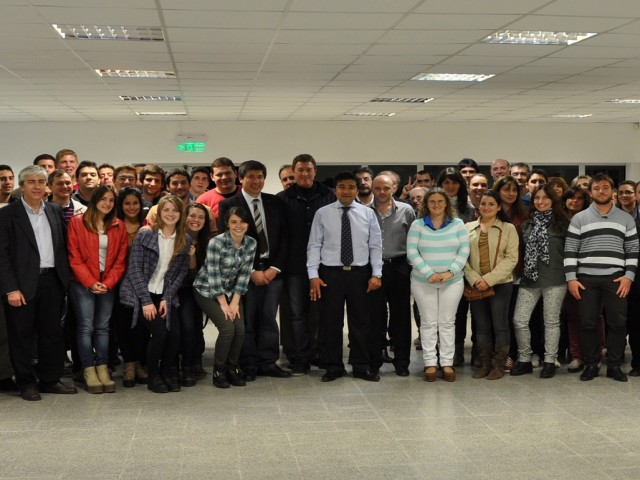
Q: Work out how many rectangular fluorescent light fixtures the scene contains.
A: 10